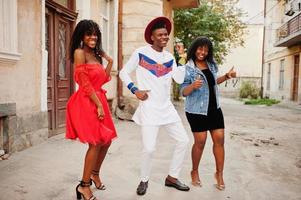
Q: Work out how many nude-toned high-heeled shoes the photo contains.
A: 2